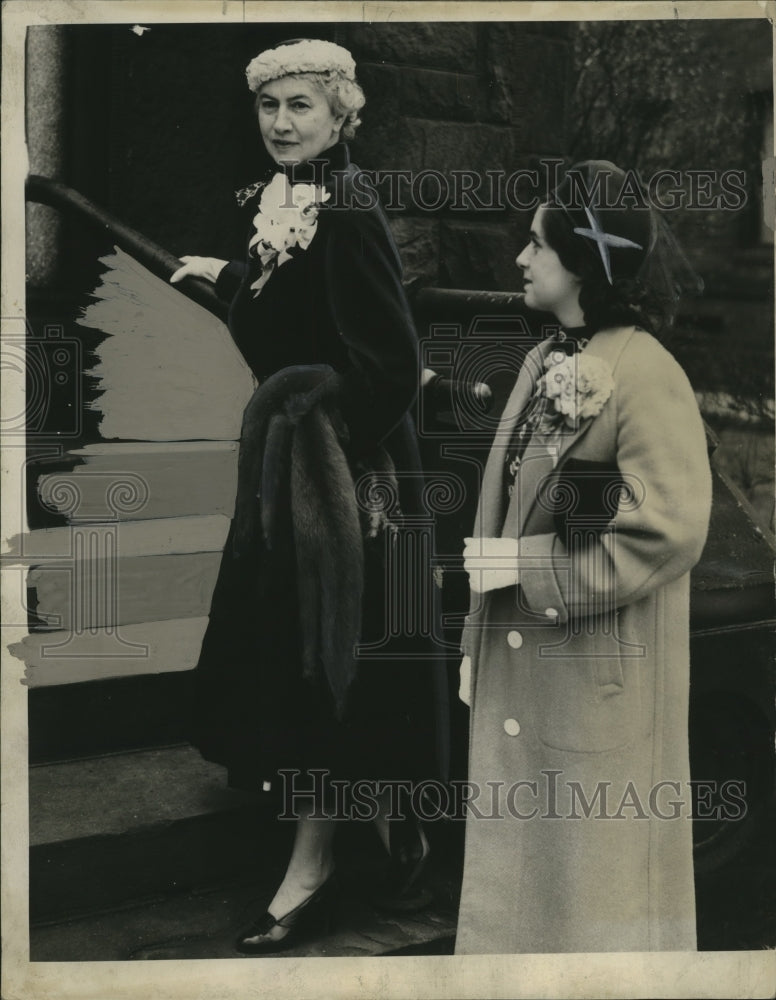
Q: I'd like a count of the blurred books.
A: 0